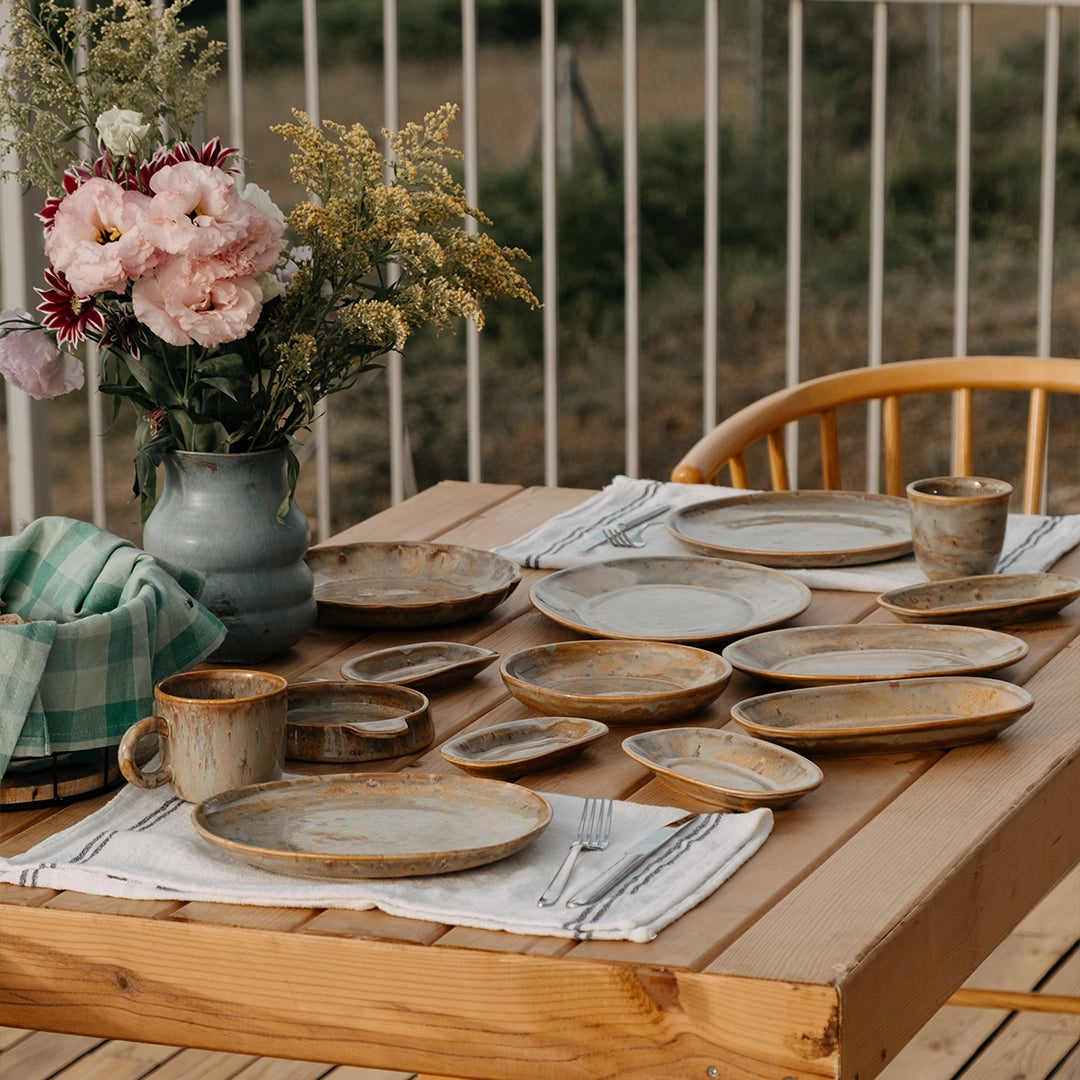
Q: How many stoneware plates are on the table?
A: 12